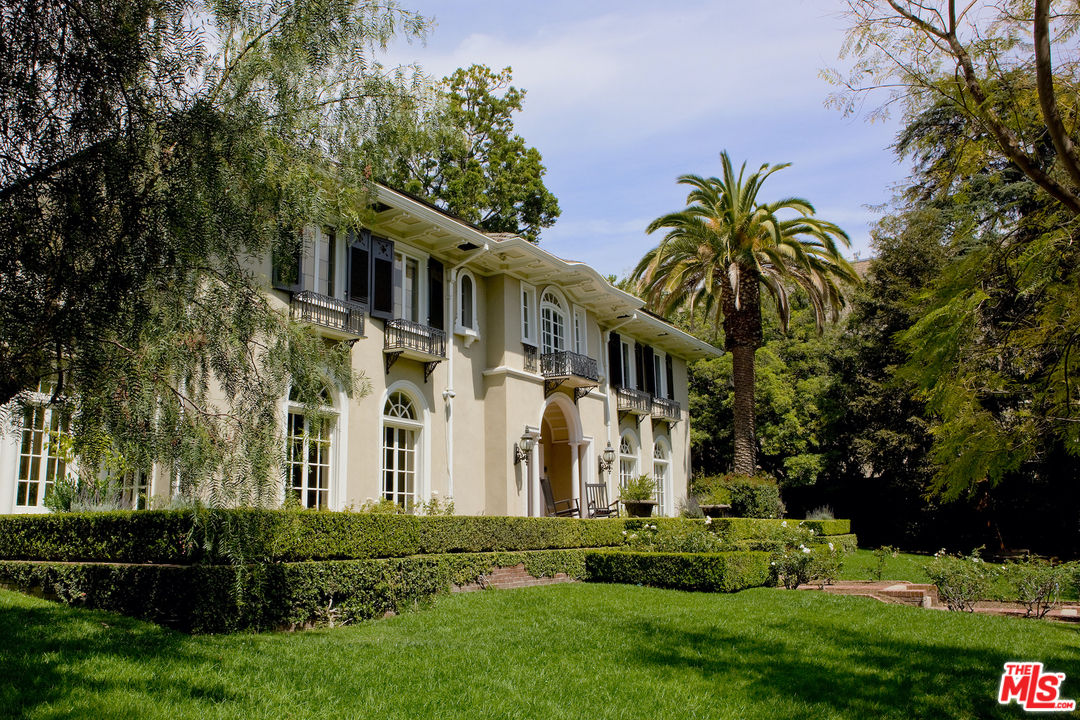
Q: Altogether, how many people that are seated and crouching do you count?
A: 0